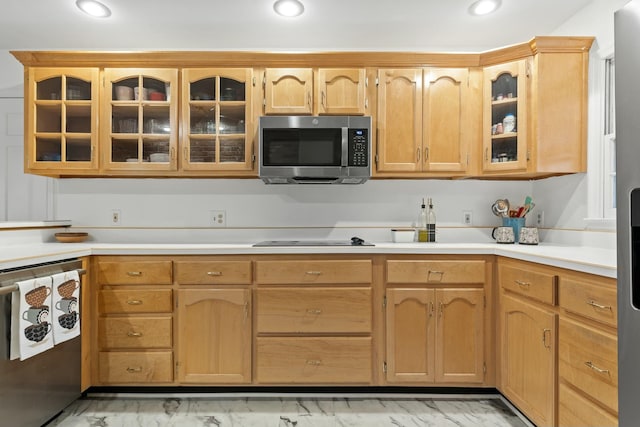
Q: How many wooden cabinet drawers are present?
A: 13